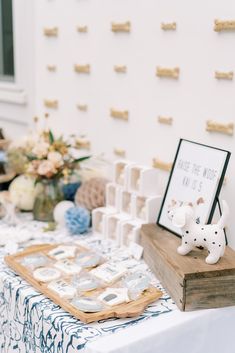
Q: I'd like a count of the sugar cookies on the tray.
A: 11